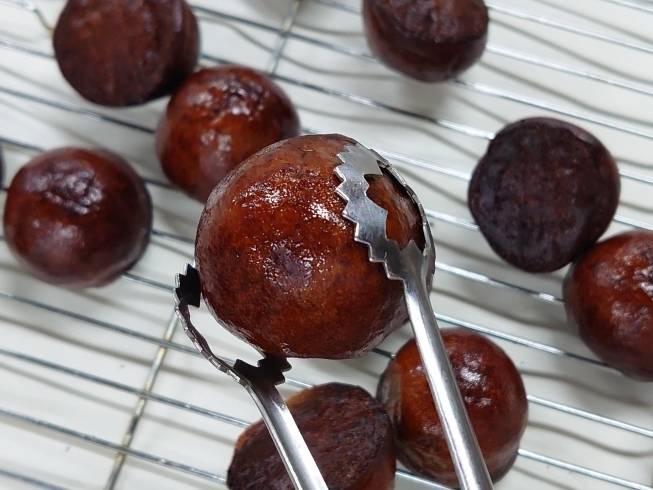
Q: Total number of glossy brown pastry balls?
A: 9